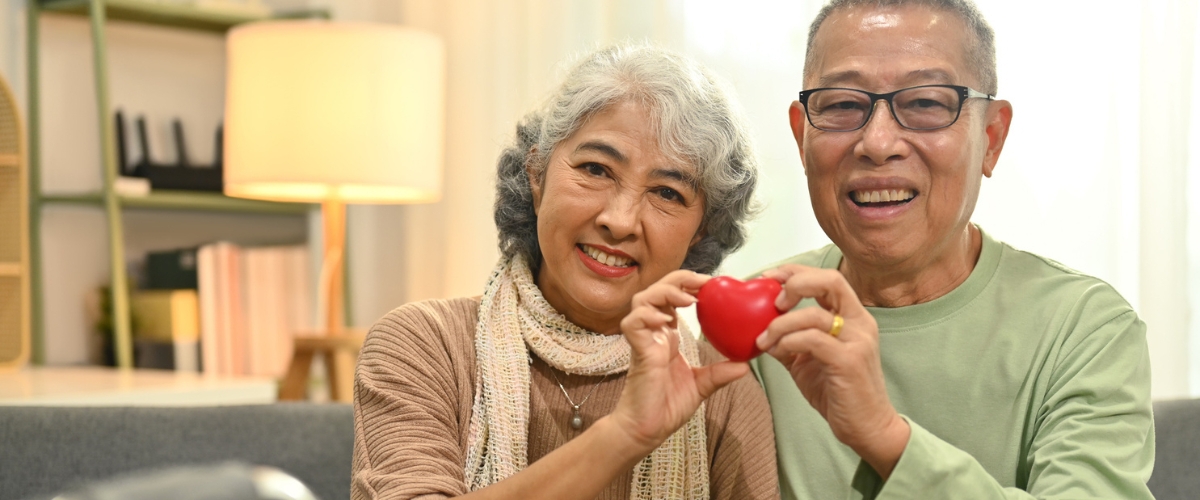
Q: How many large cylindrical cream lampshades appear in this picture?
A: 1